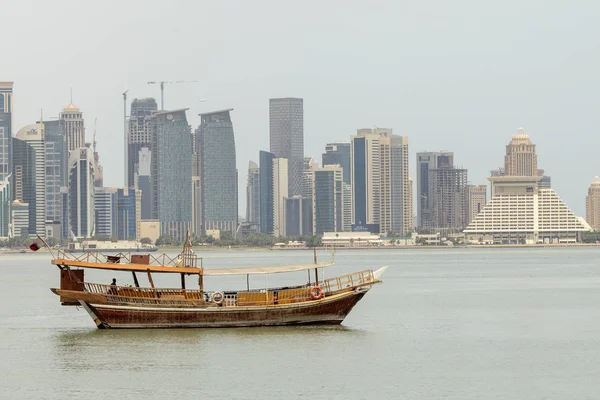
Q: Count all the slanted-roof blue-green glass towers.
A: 2